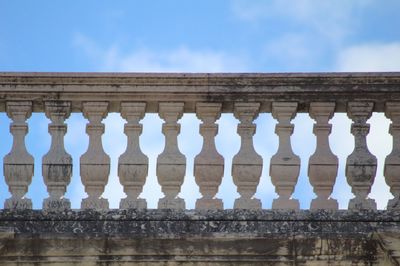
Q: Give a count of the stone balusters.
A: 11